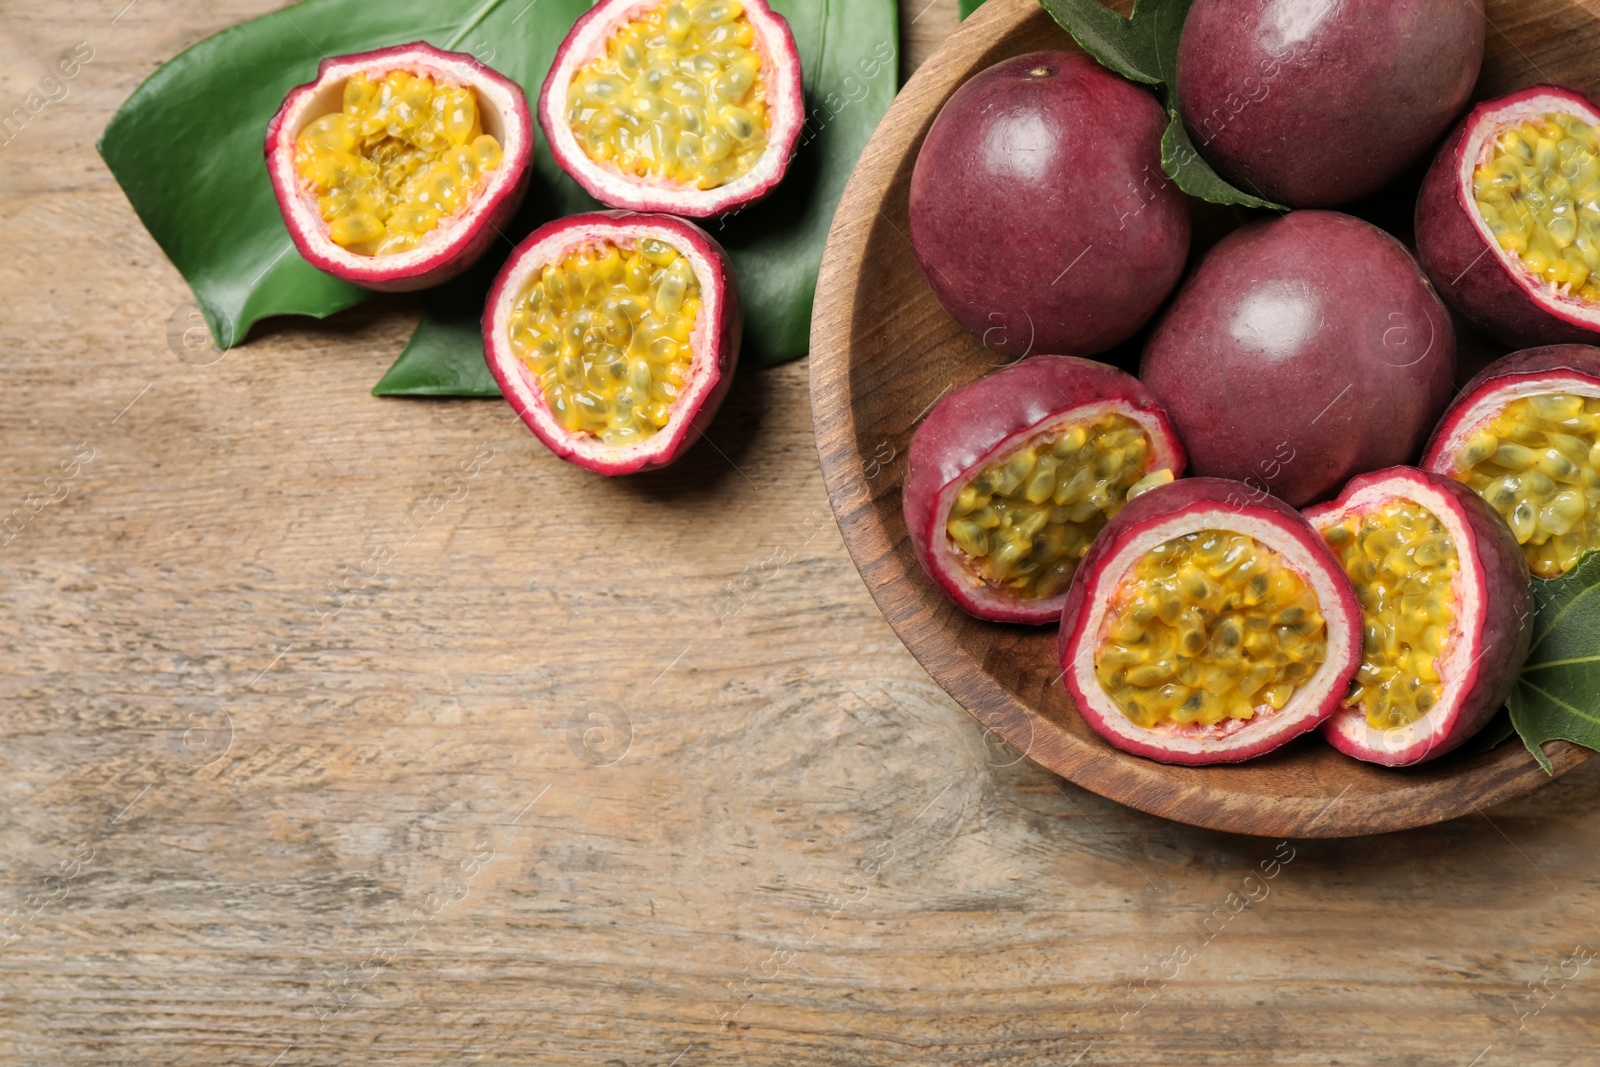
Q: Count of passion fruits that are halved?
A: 8